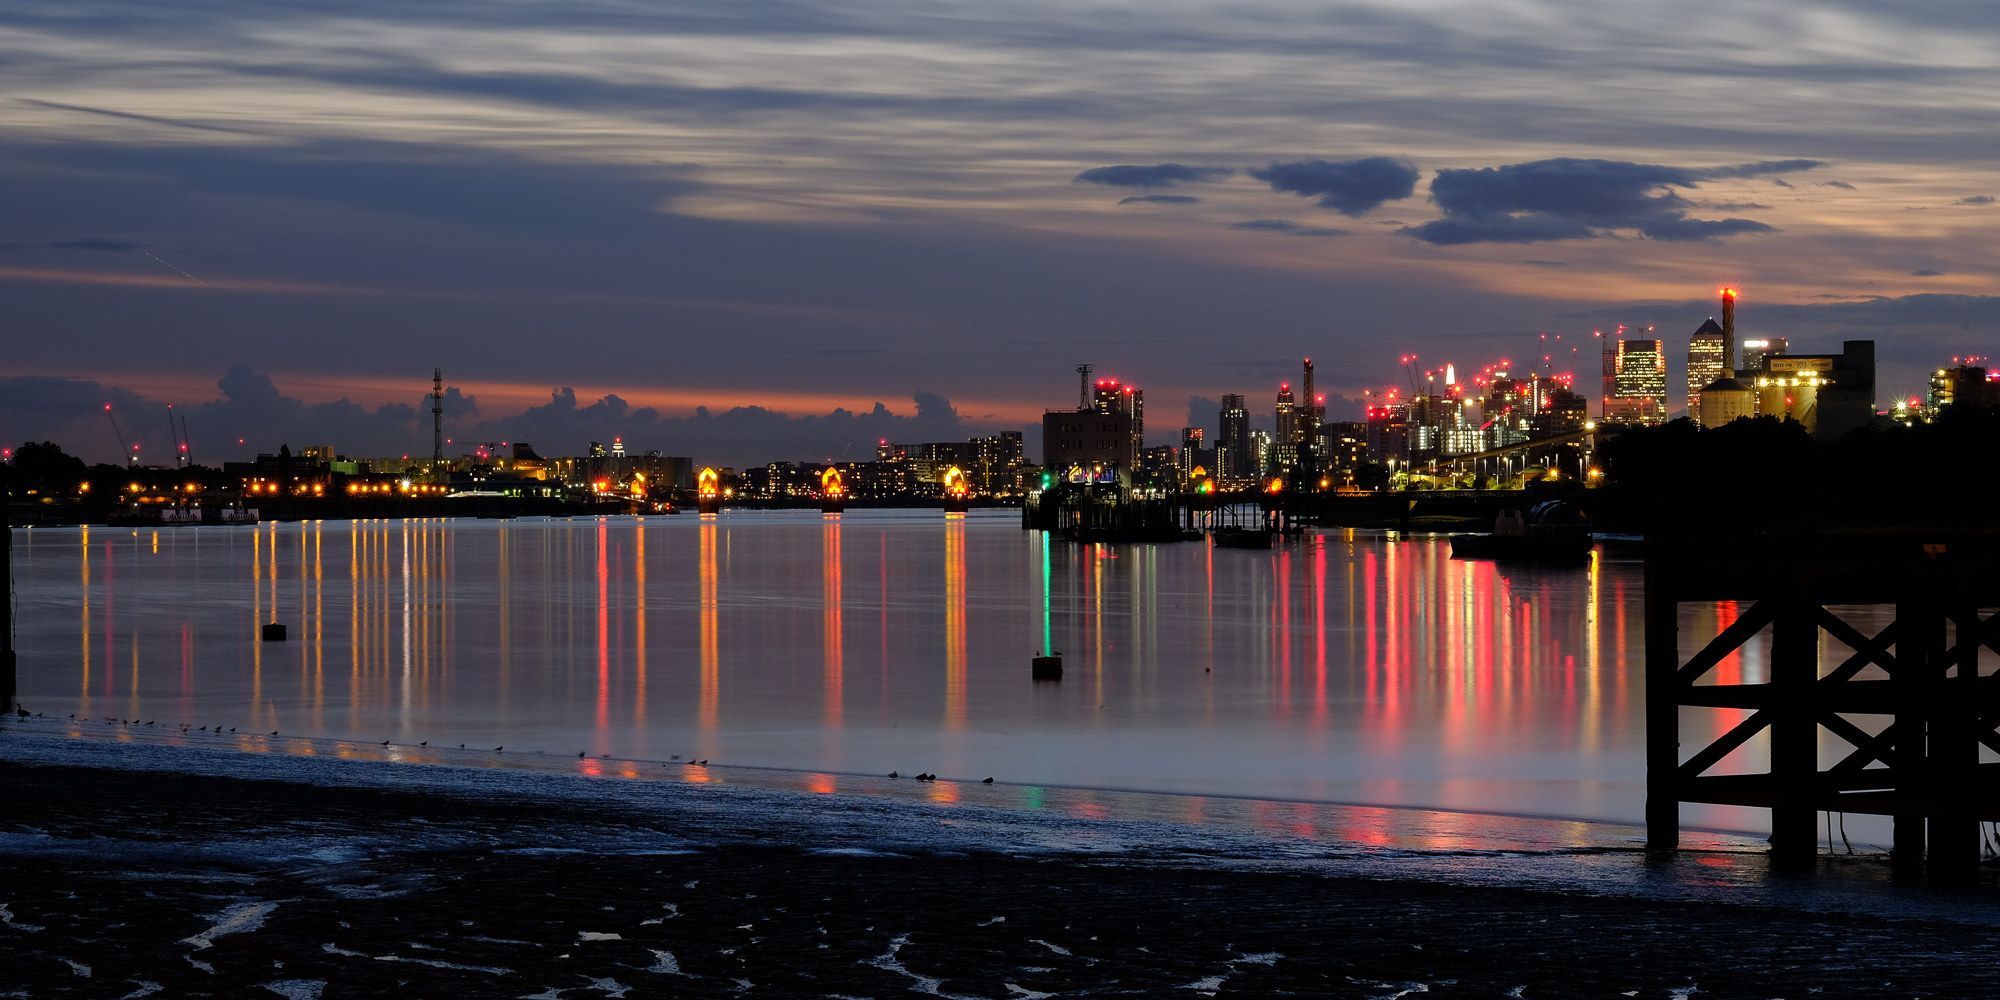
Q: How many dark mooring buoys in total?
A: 2